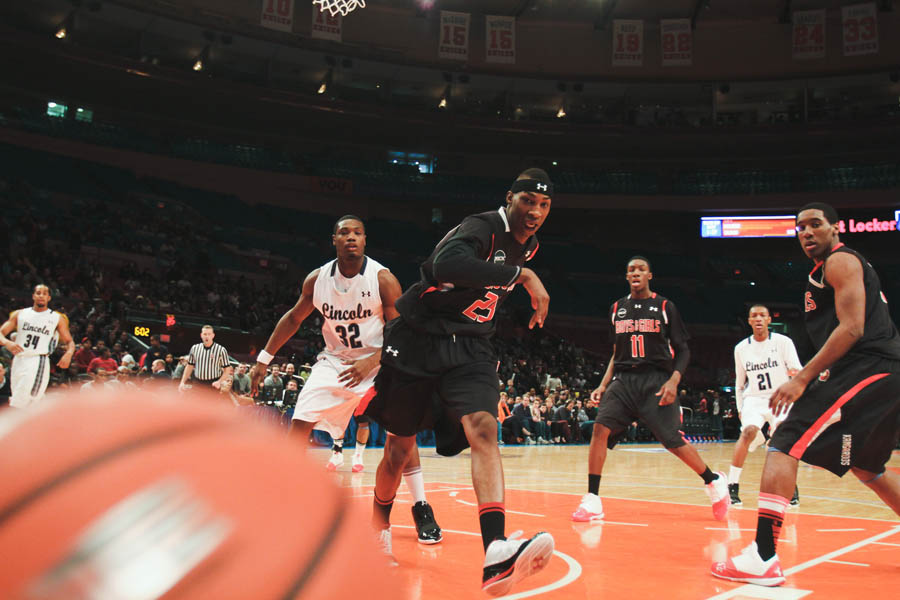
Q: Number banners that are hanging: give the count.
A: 8